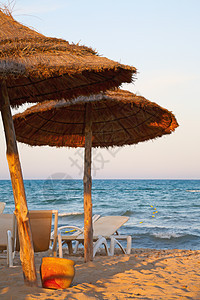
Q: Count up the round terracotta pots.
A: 1